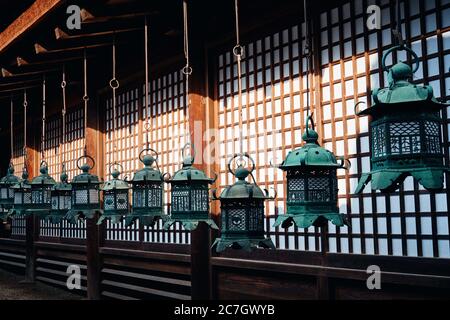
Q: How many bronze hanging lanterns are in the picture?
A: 11